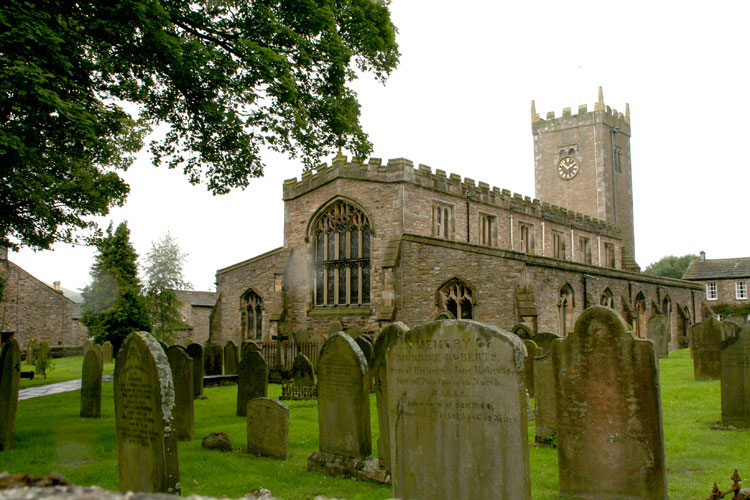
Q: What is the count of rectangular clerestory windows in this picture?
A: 6